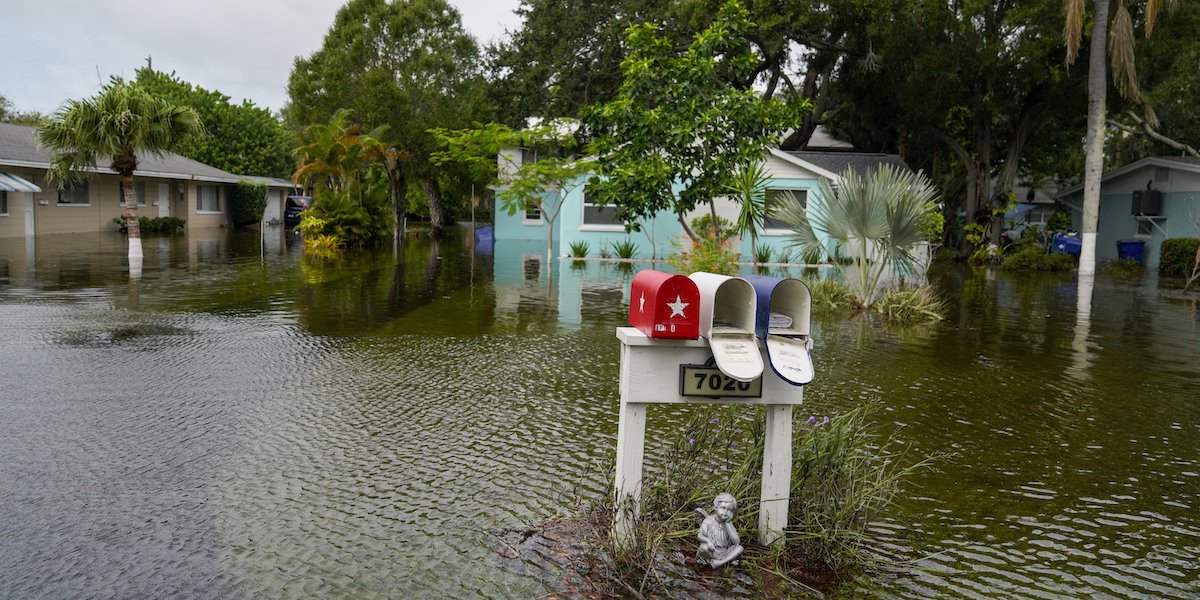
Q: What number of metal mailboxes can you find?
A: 3